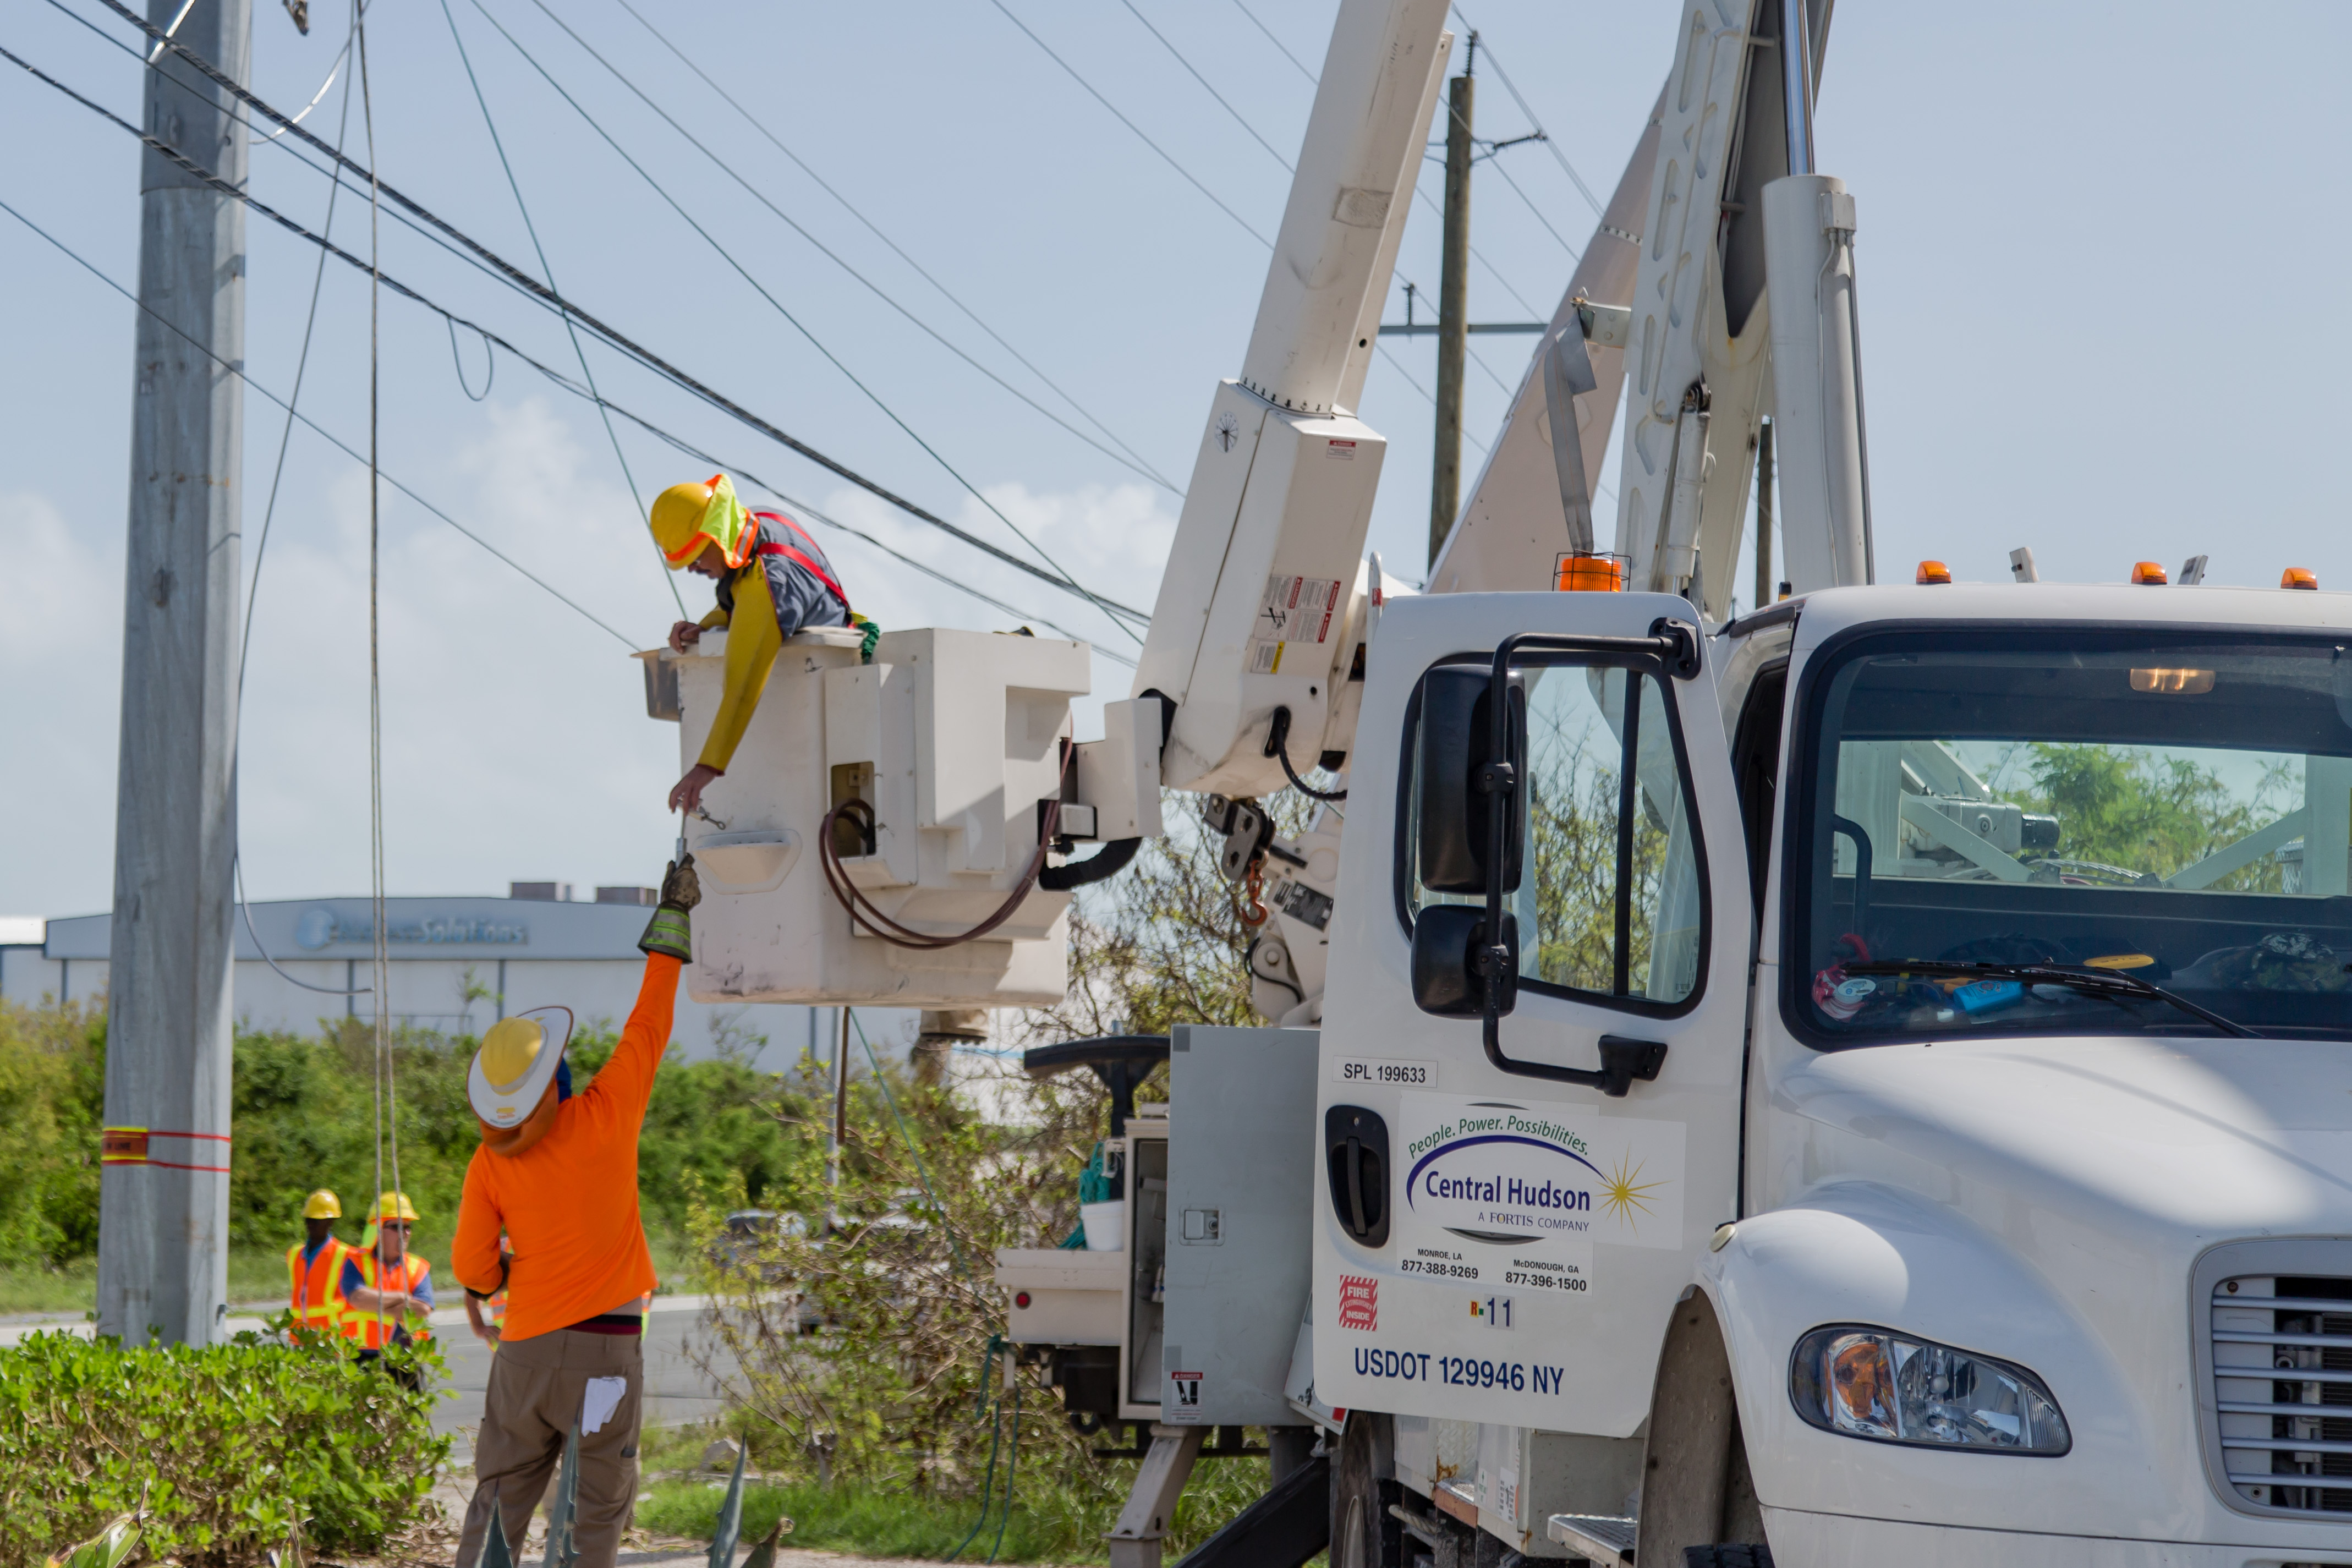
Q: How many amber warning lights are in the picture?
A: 4